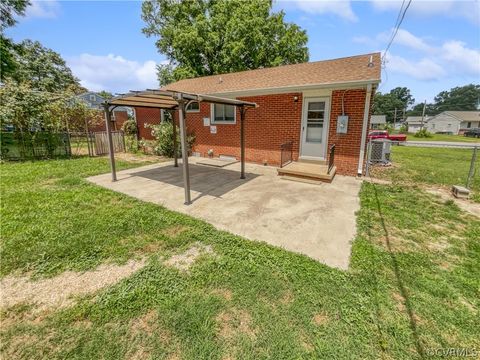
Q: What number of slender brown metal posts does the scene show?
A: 4